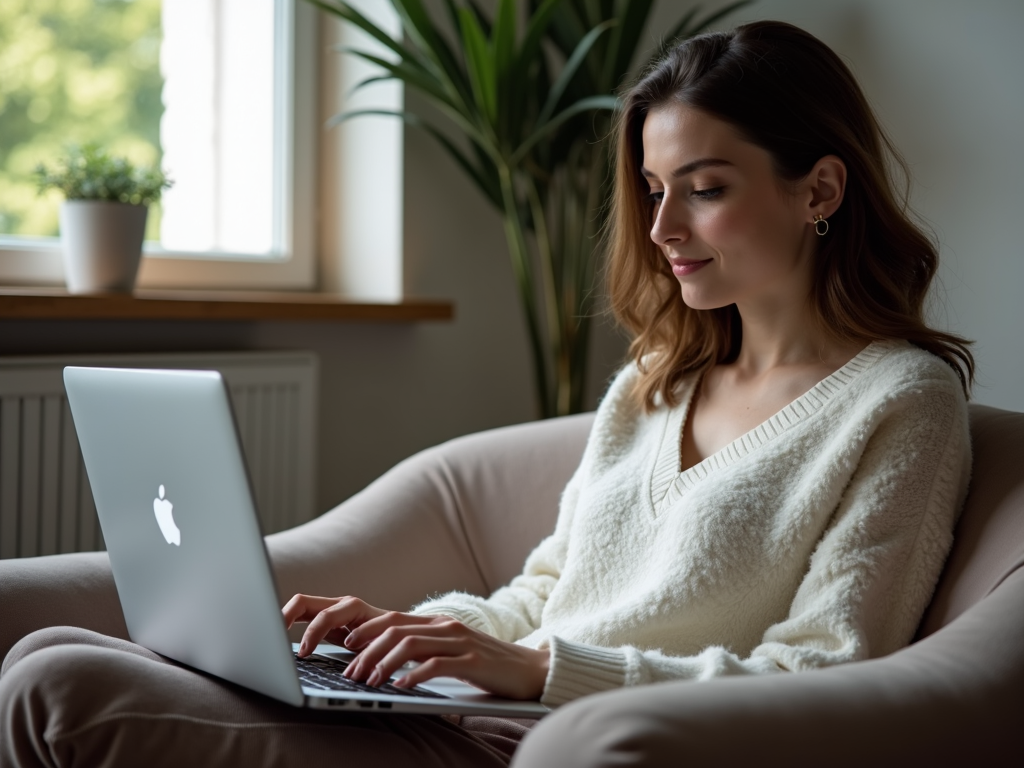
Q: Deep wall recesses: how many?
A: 1